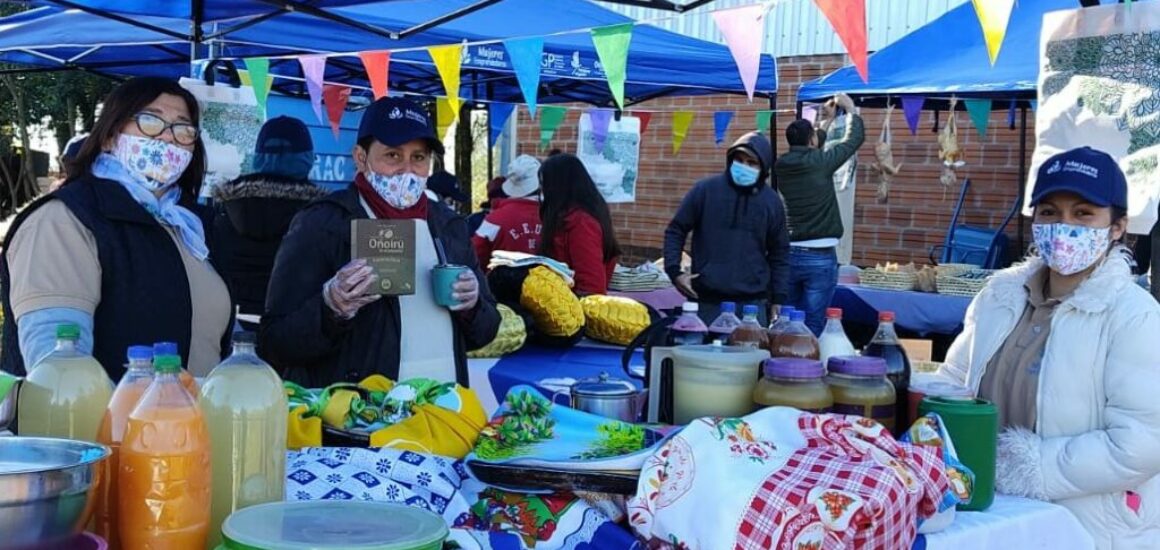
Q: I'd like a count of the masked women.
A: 3